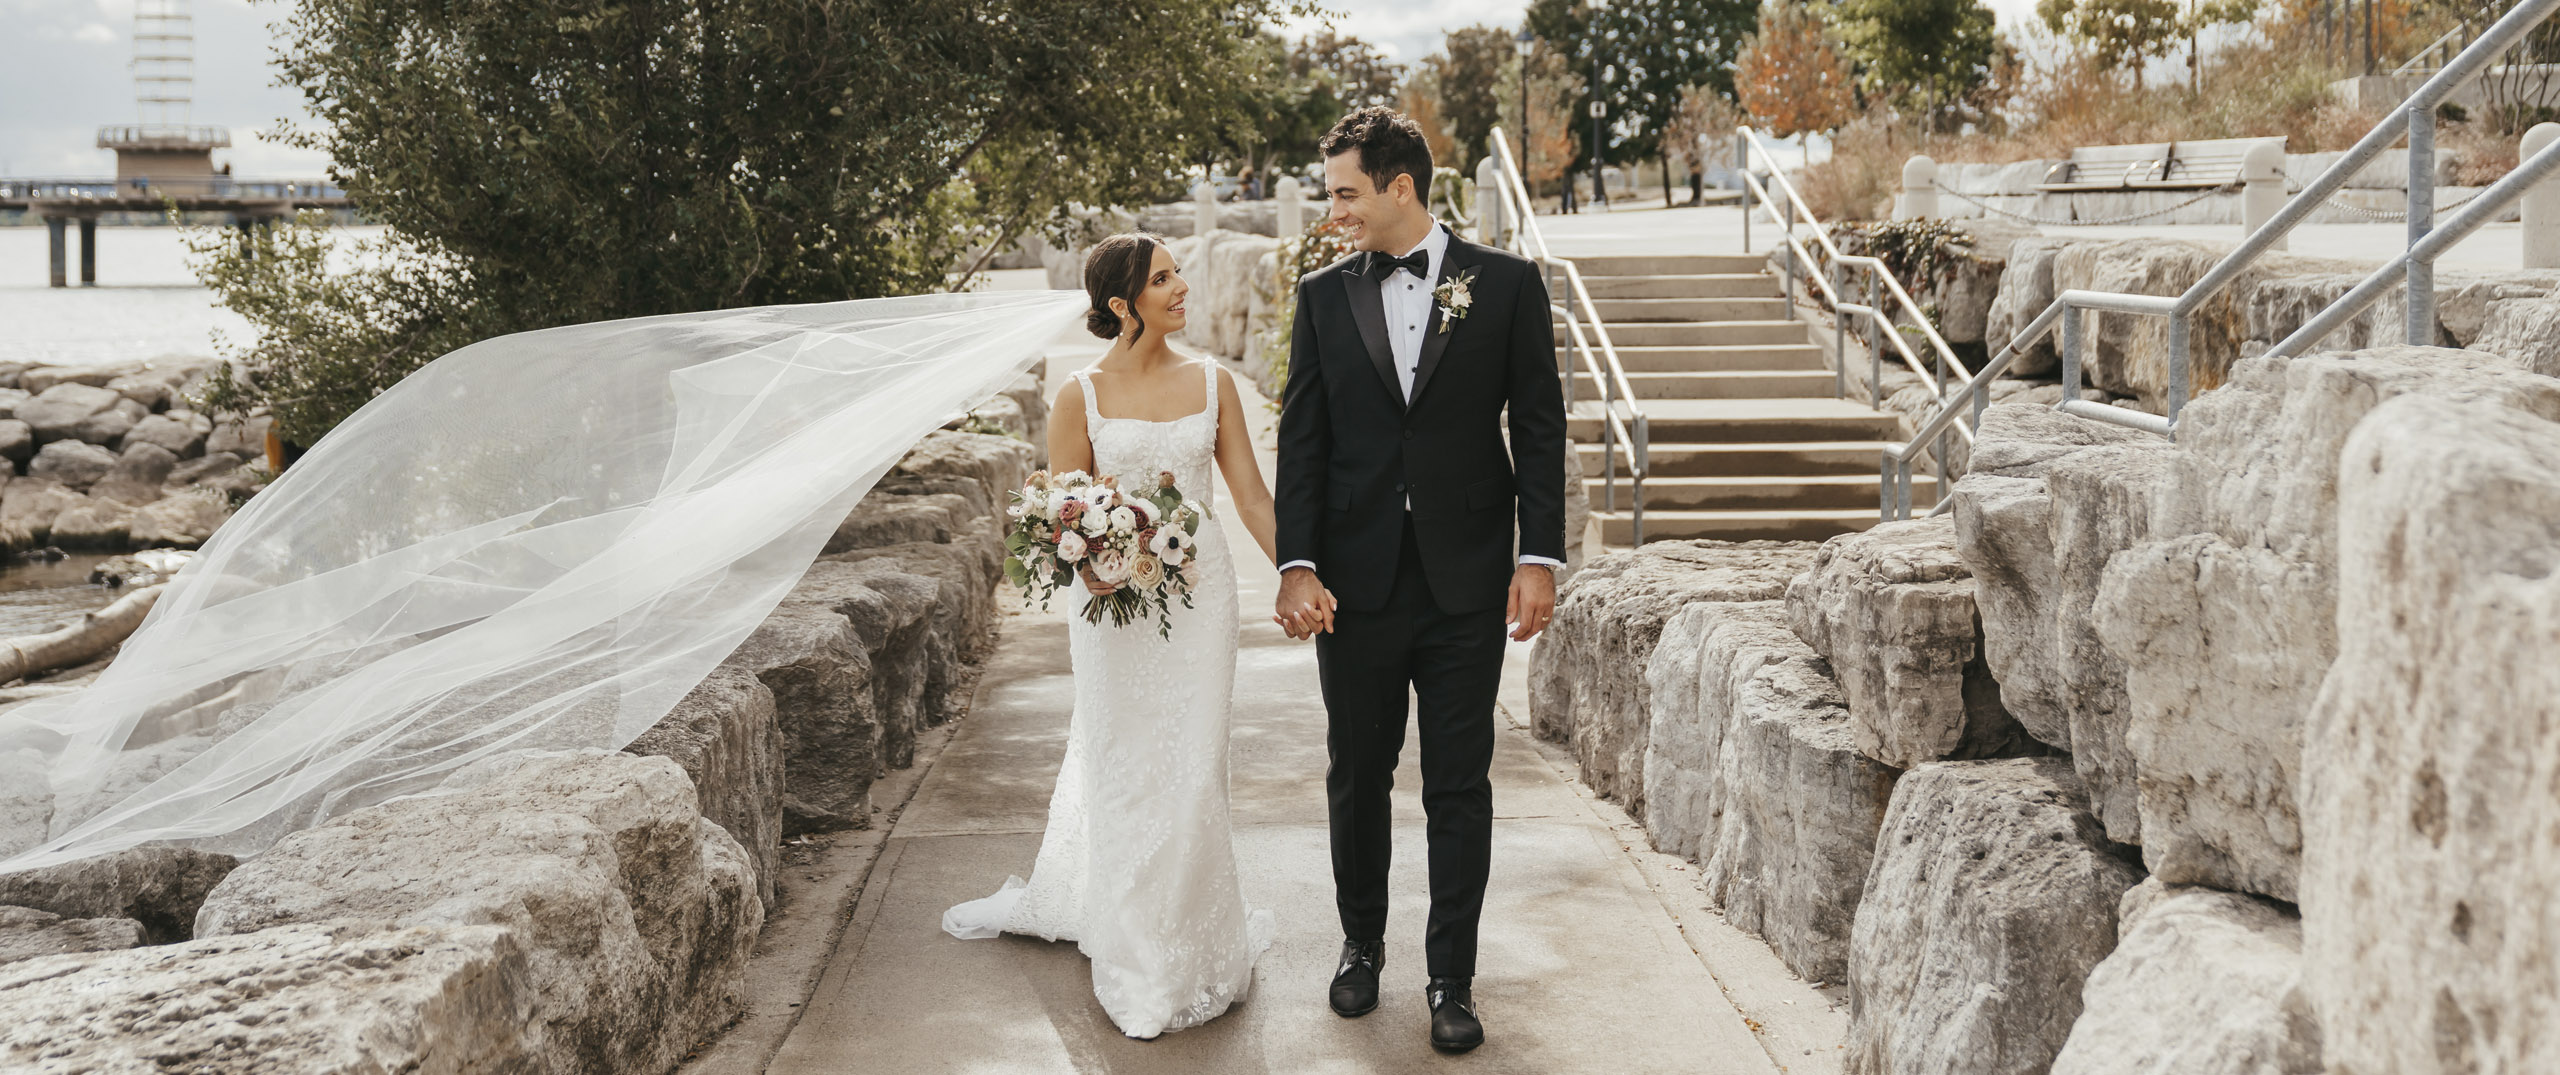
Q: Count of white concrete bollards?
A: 6